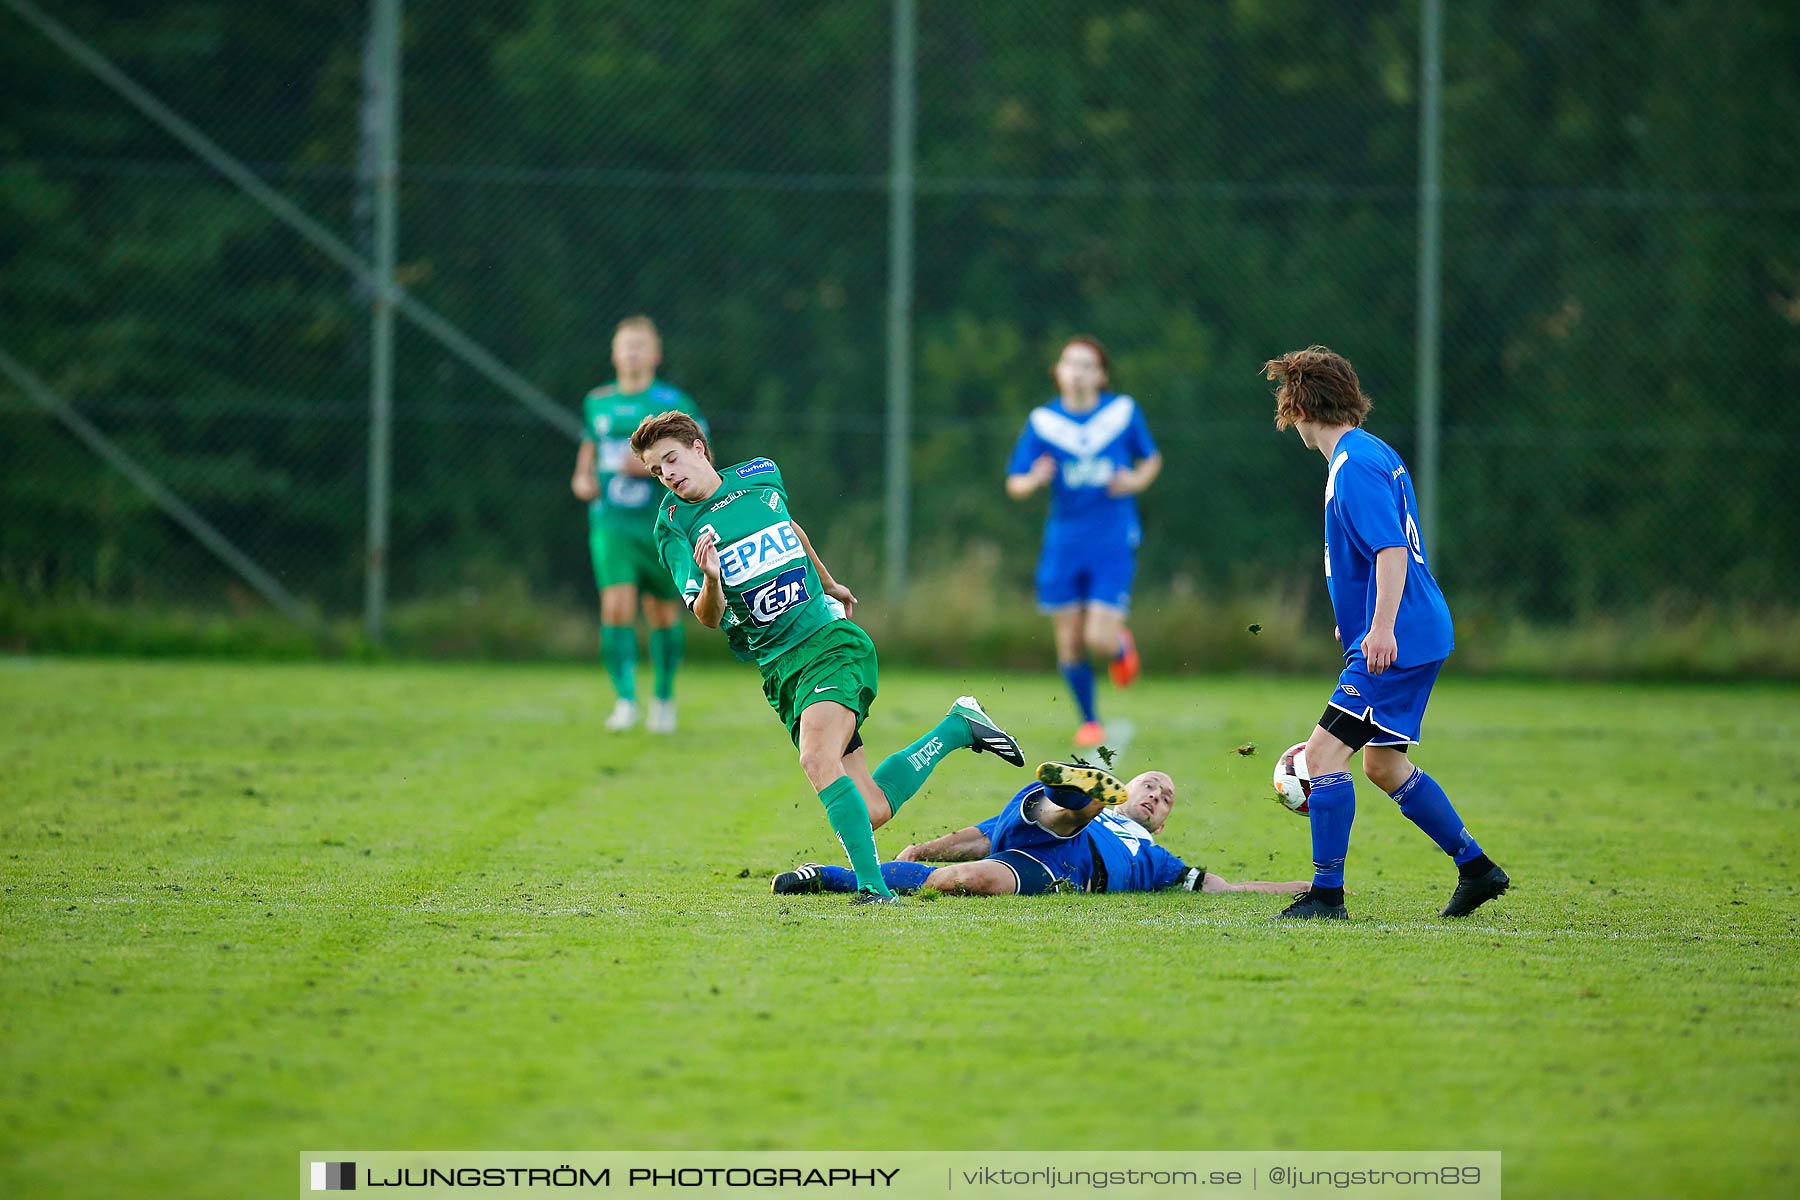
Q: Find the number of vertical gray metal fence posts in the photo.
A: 3